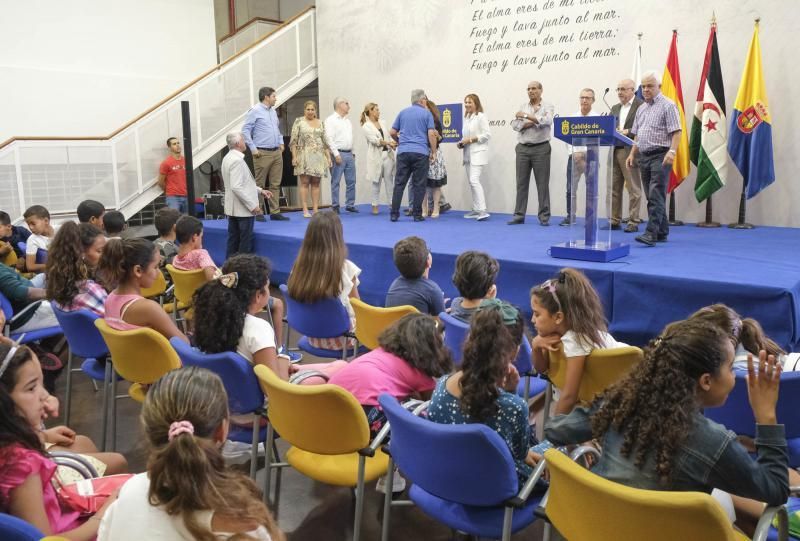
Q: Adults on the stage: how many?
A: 11